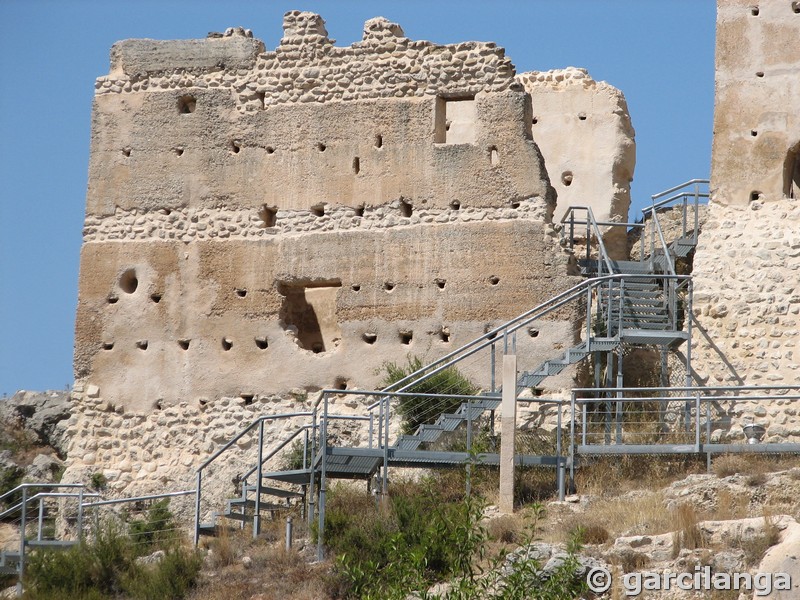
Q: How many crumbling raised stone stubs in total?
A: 2